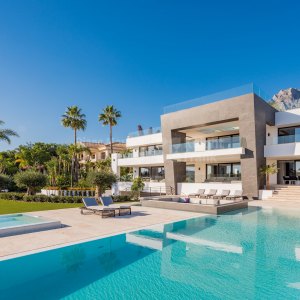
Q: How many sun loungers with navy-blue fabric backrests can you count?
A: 2